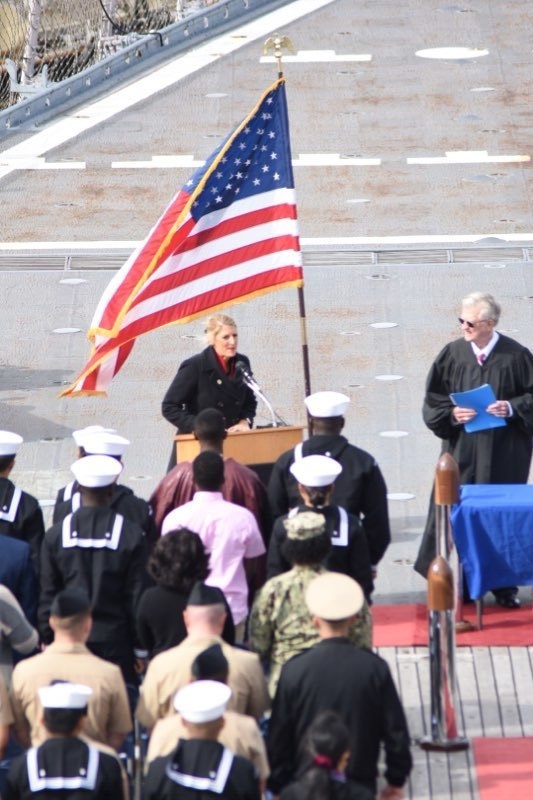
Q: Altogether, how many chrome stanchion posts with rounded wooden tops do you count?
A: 2